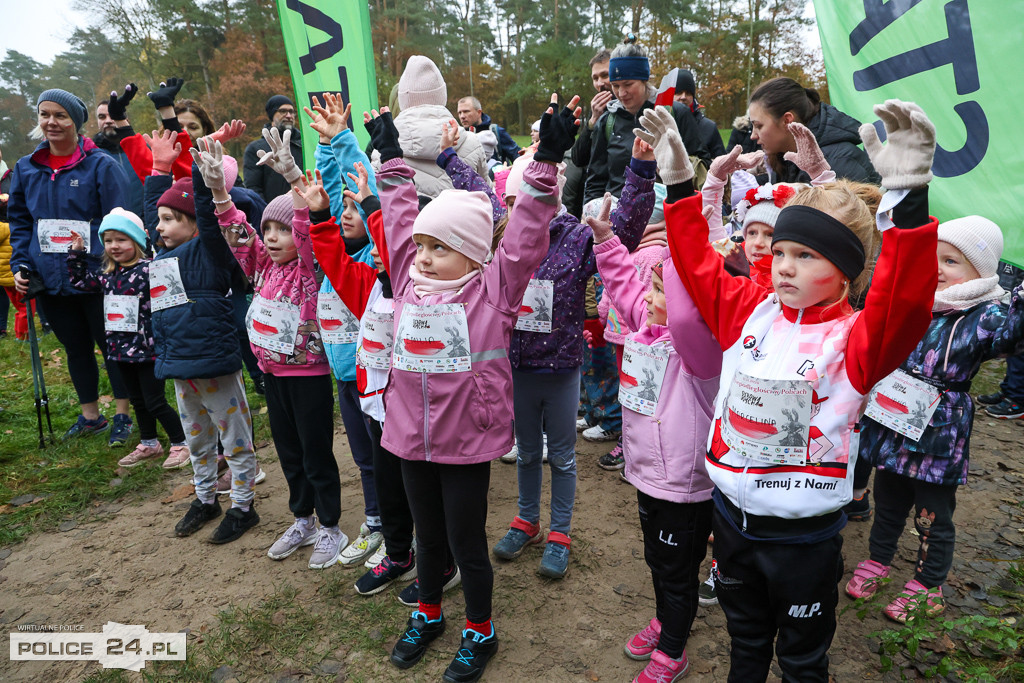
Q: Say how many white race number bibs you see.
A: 11